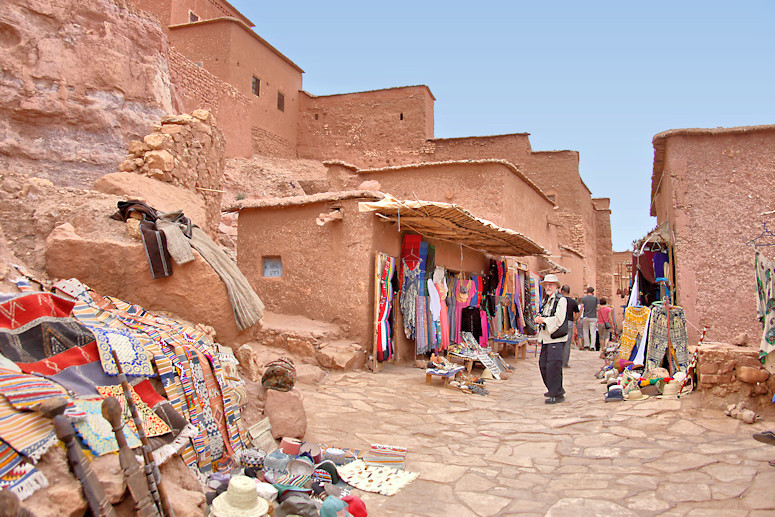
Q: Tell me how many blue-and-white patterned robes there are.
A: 1